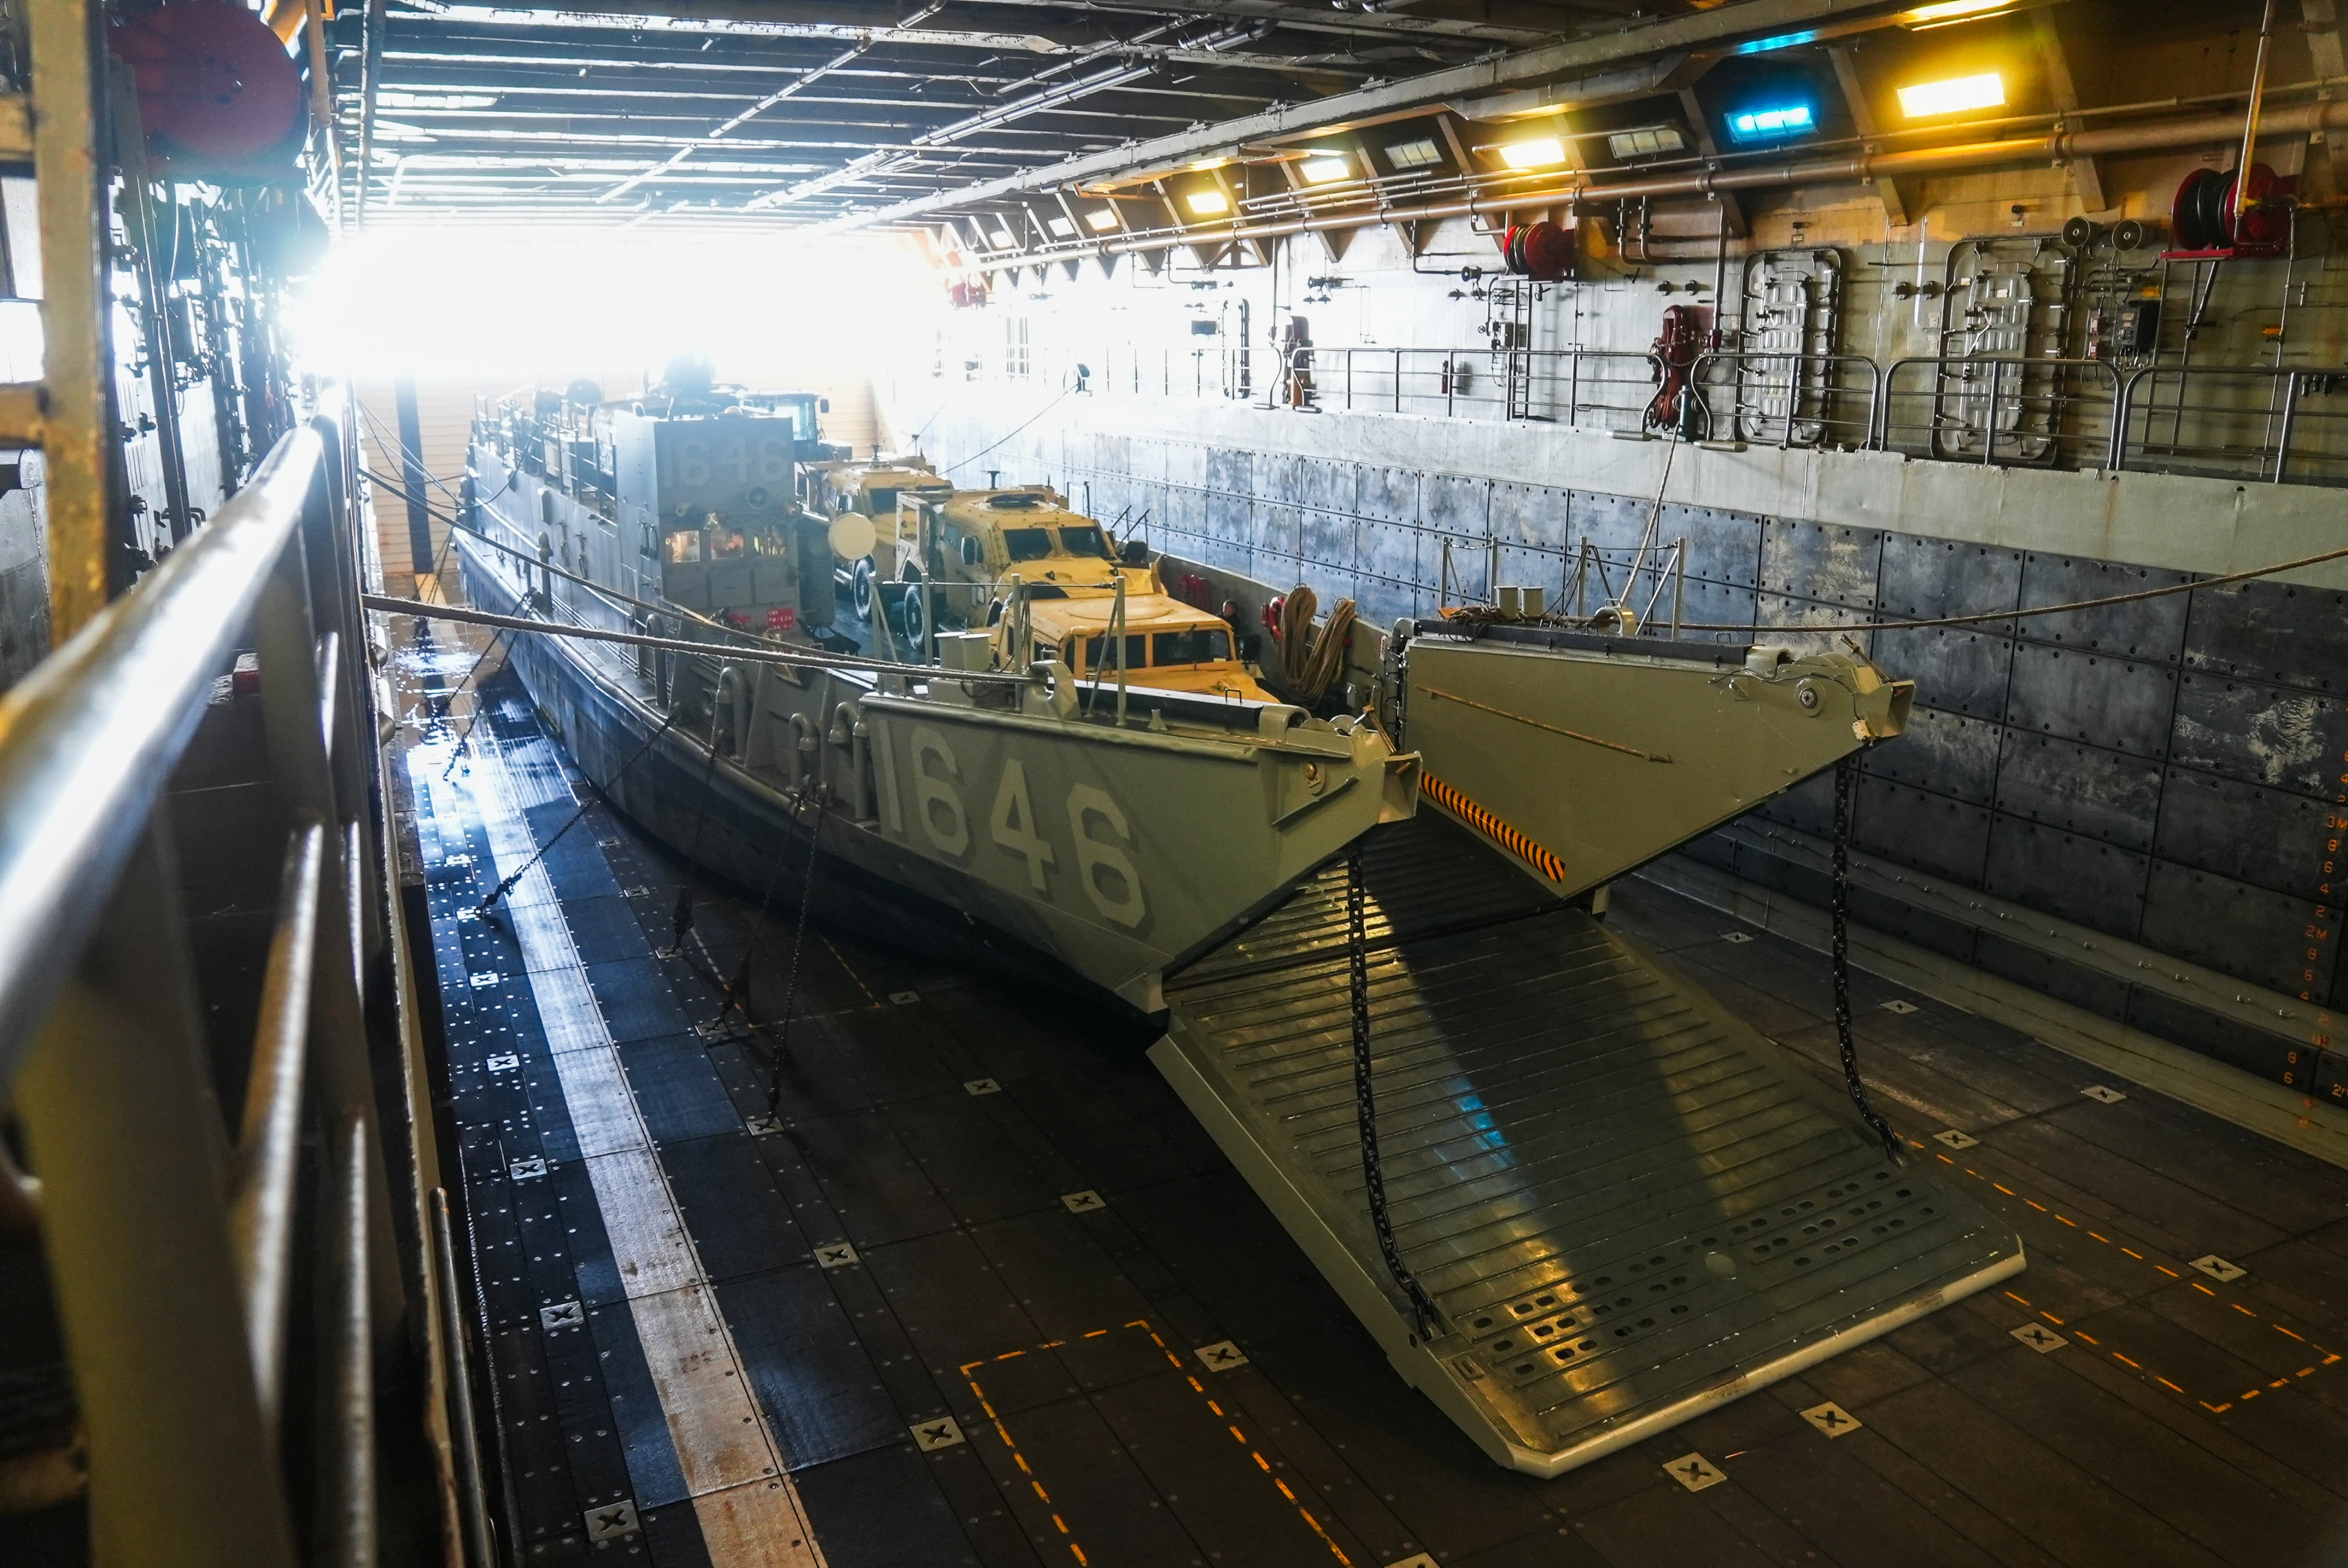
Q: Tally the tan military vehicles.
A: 3